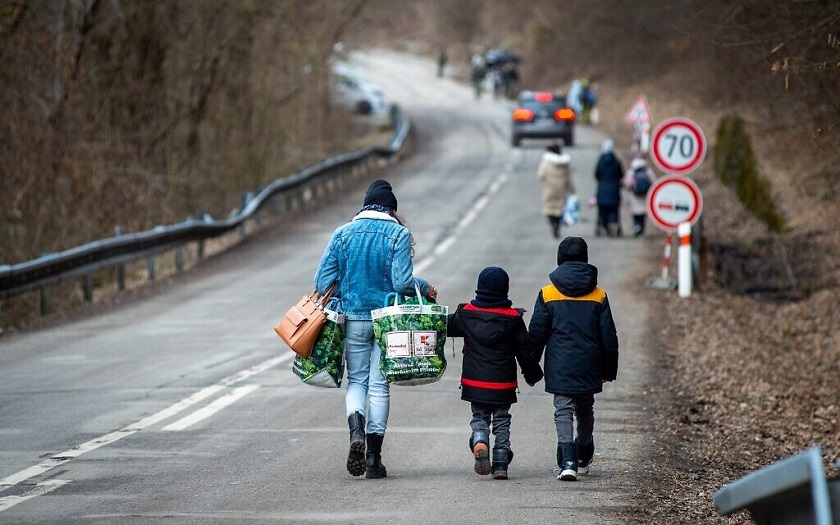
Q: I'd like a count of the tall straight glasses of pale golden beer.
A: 0